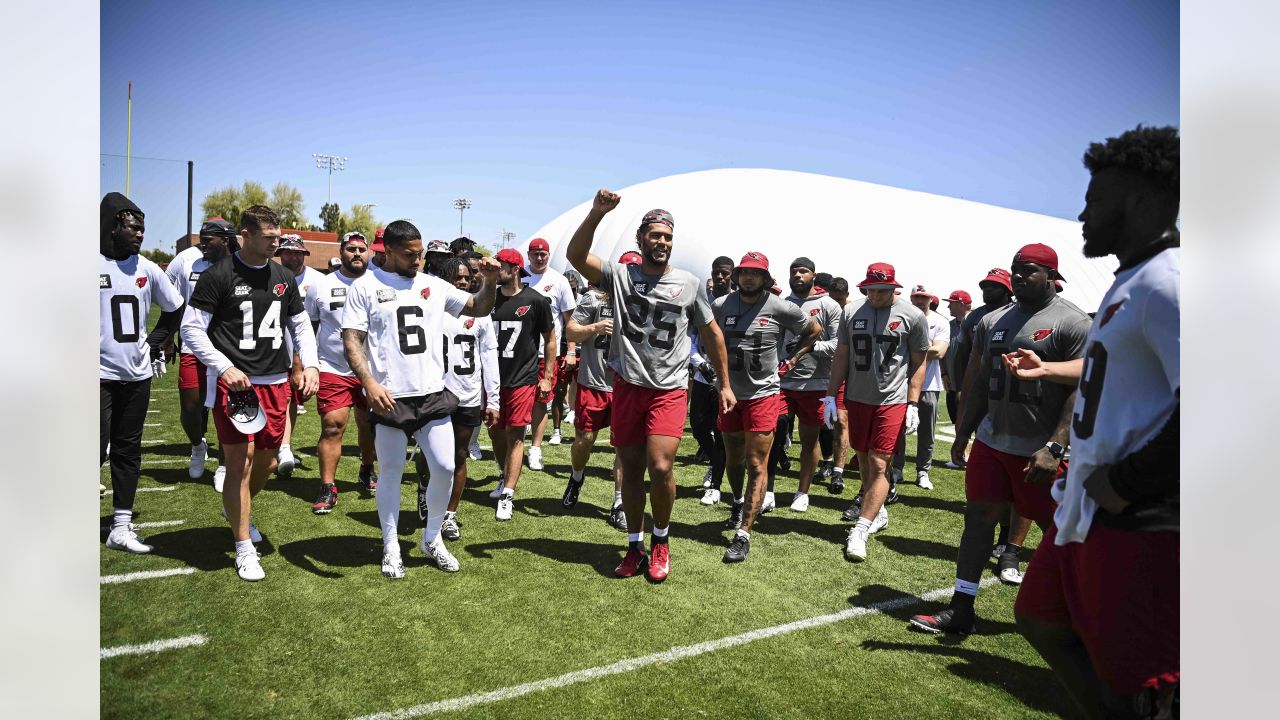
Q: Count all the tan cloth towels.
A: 0